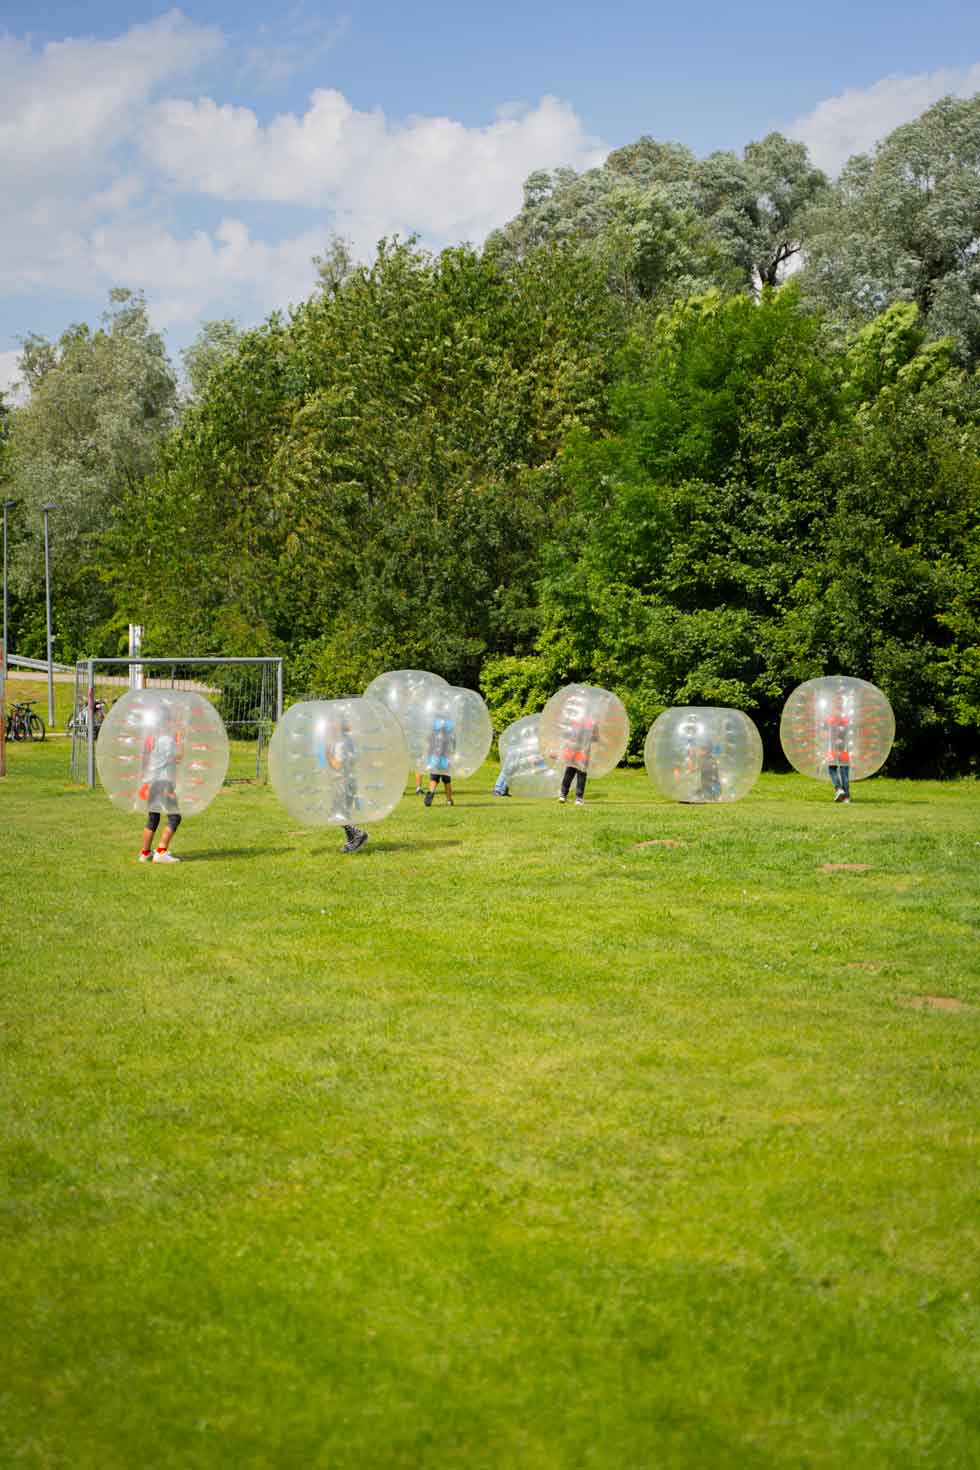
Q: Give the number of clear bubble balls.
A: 8